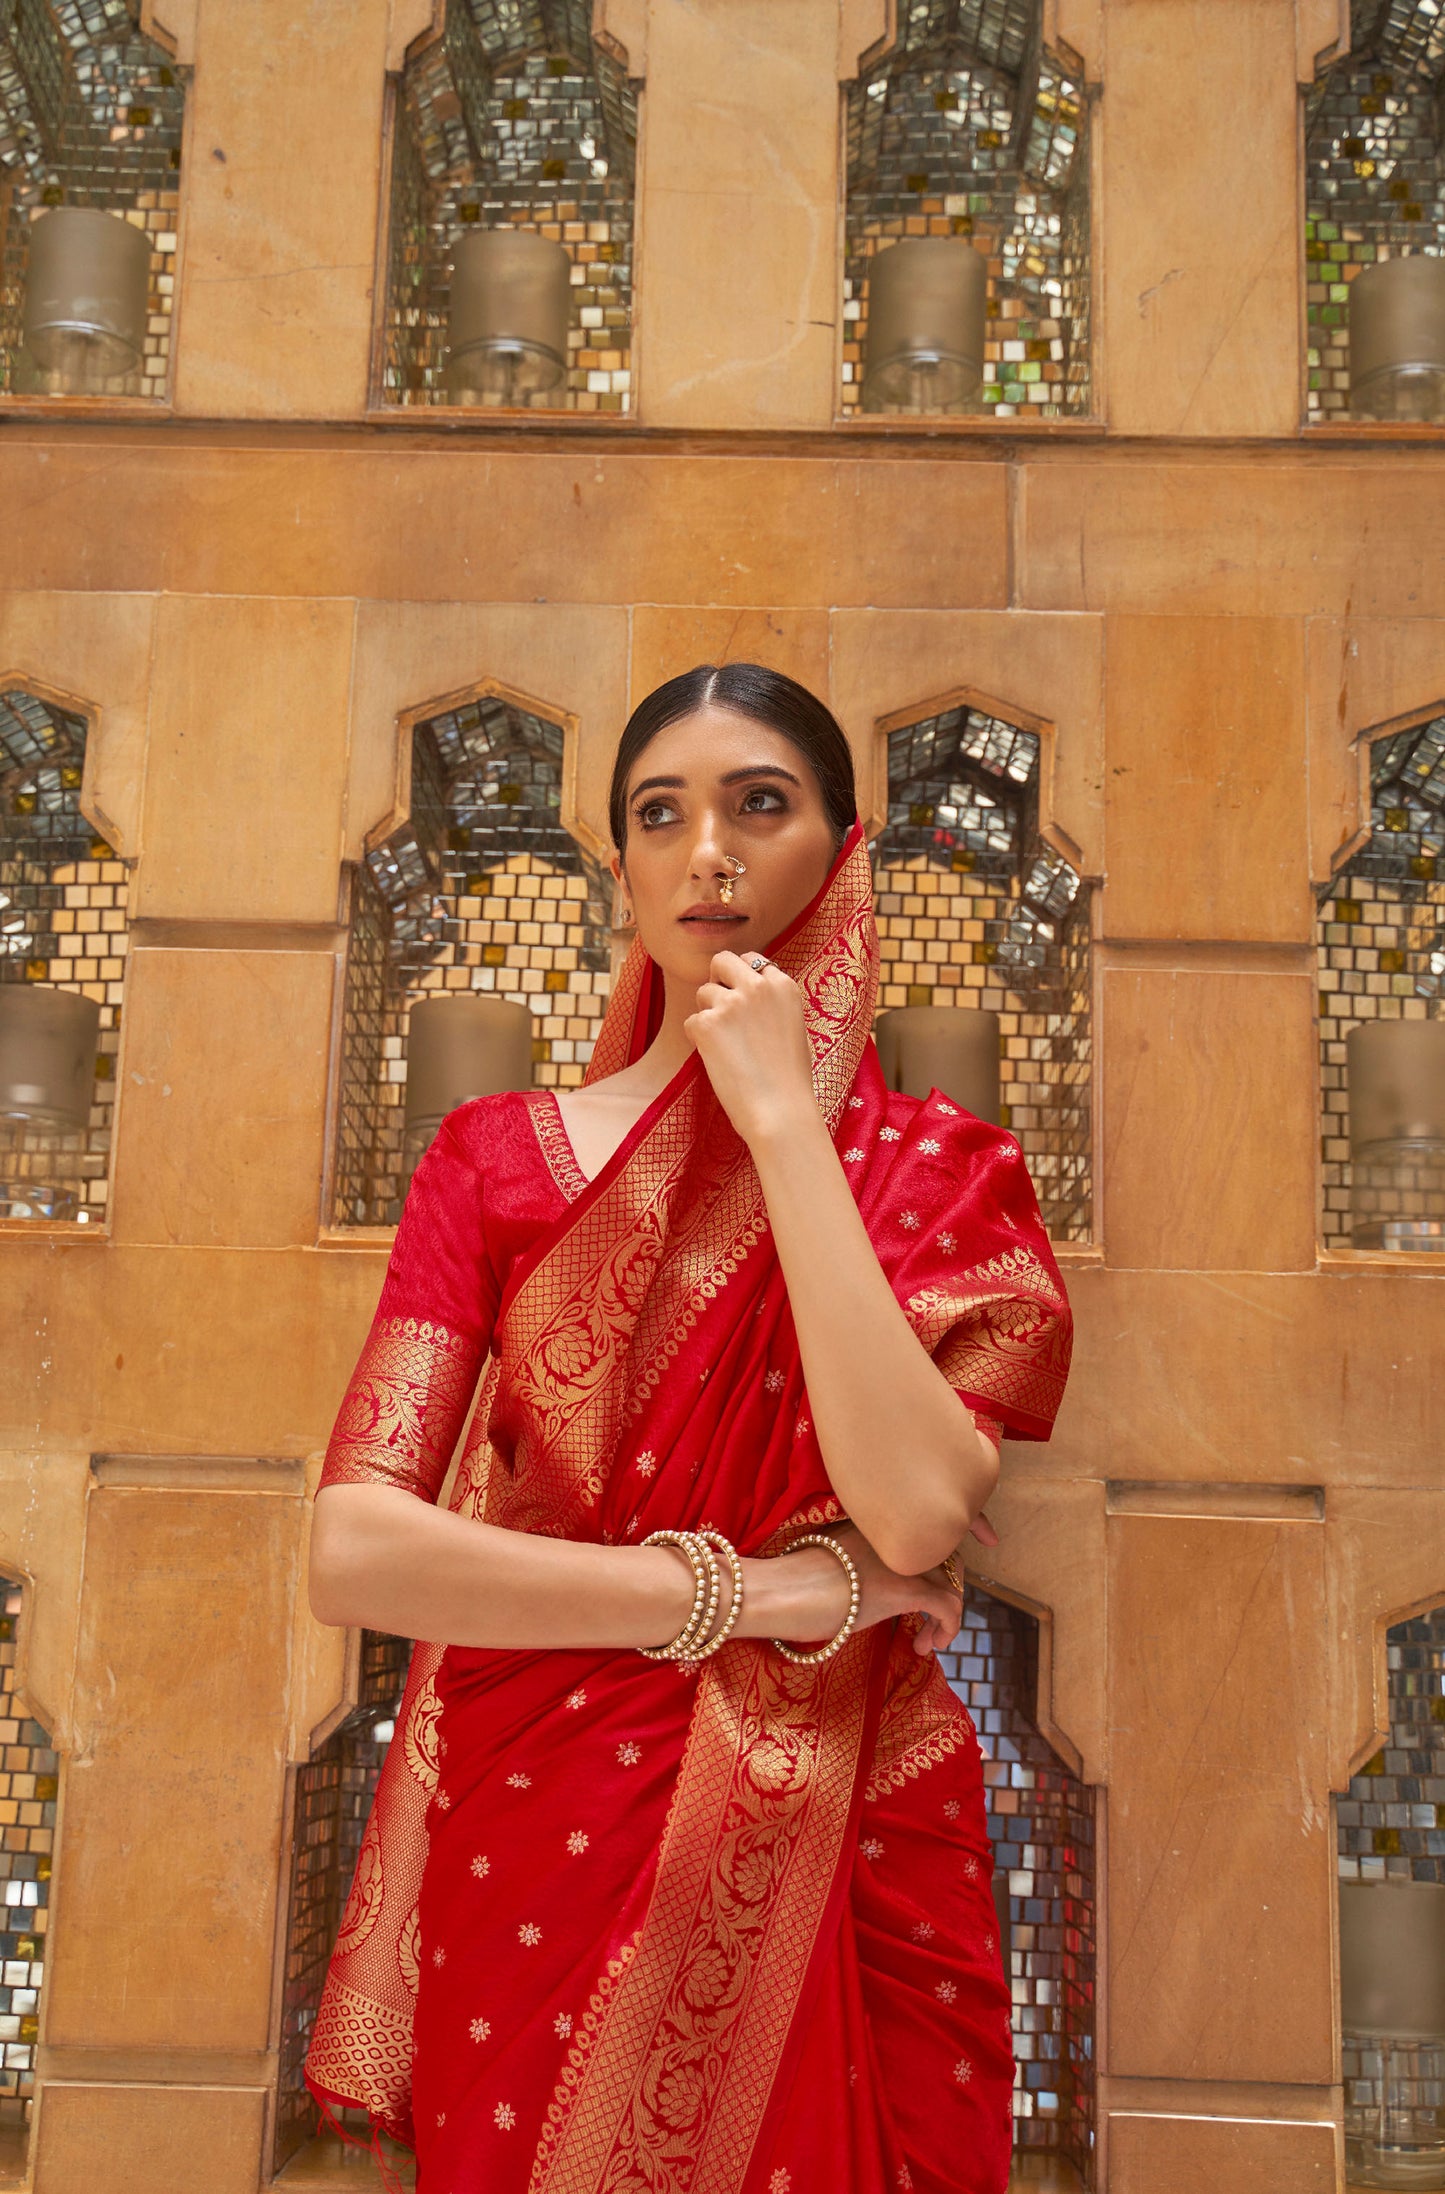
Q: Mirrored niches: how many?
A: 12